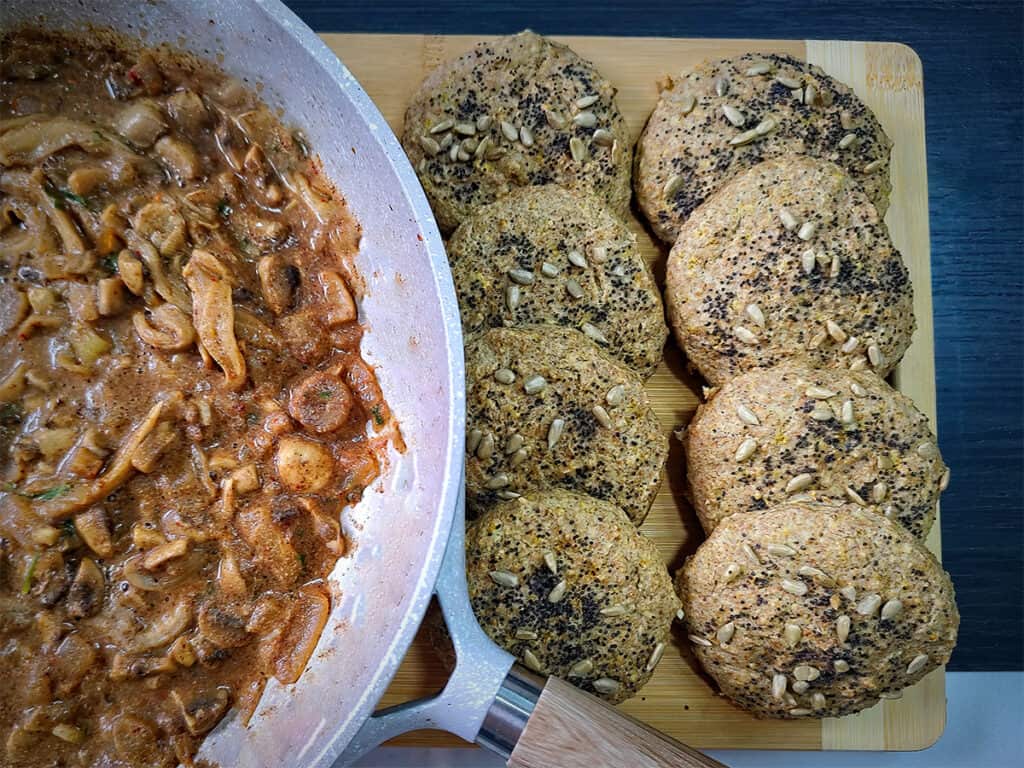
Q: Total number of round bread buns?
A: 8